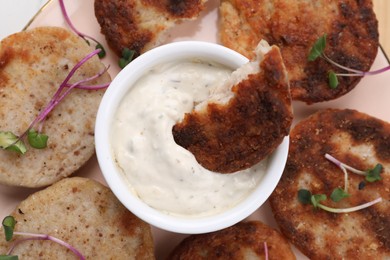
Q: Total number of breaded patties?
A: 7